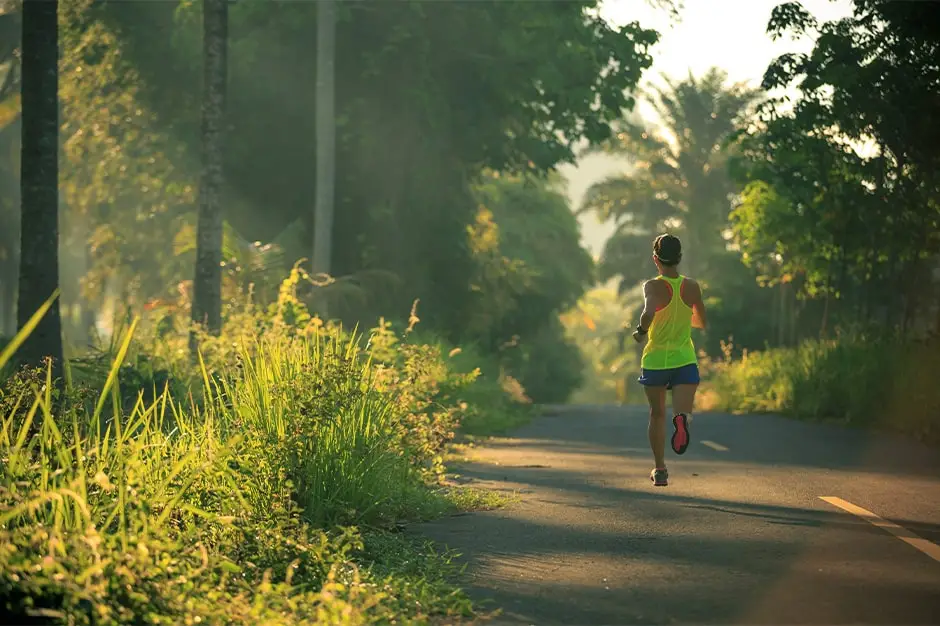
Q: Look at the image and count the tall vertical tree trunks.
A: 3